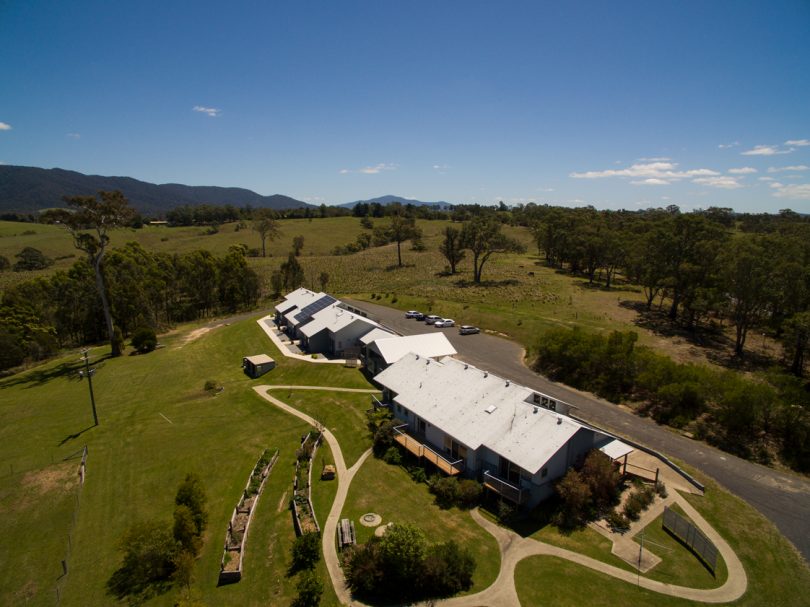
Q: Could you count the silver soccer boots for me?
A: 0